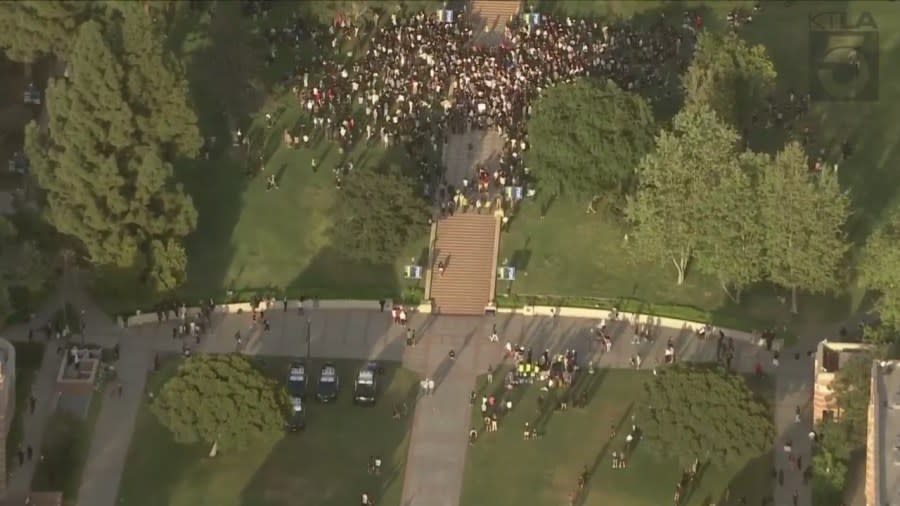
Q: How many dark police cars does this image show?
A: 4